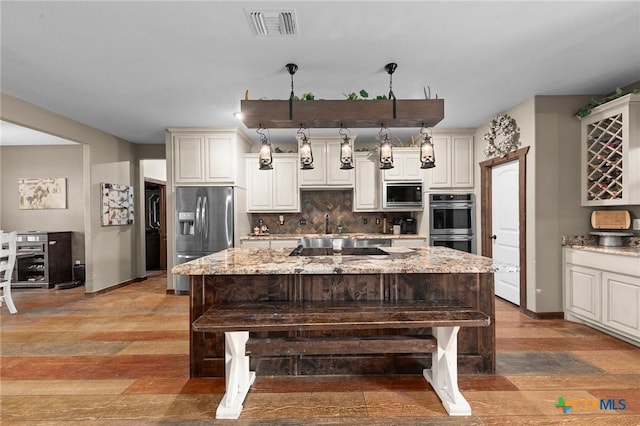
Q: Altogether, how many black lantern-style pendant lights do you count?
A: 5